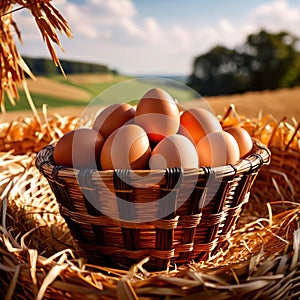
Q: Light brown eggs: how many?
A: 8